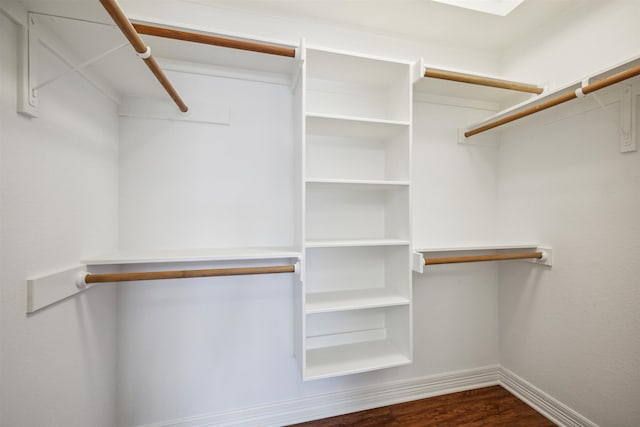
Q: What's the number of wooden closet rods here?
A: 6